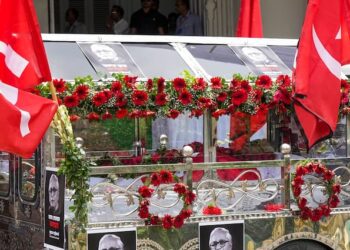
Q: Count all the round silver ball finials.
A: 4